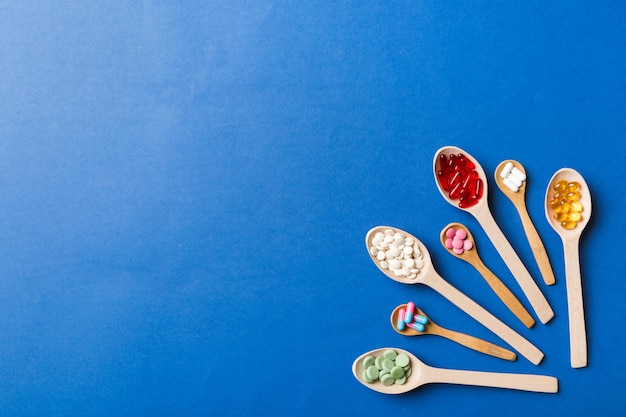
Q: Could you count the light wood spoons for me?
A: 4